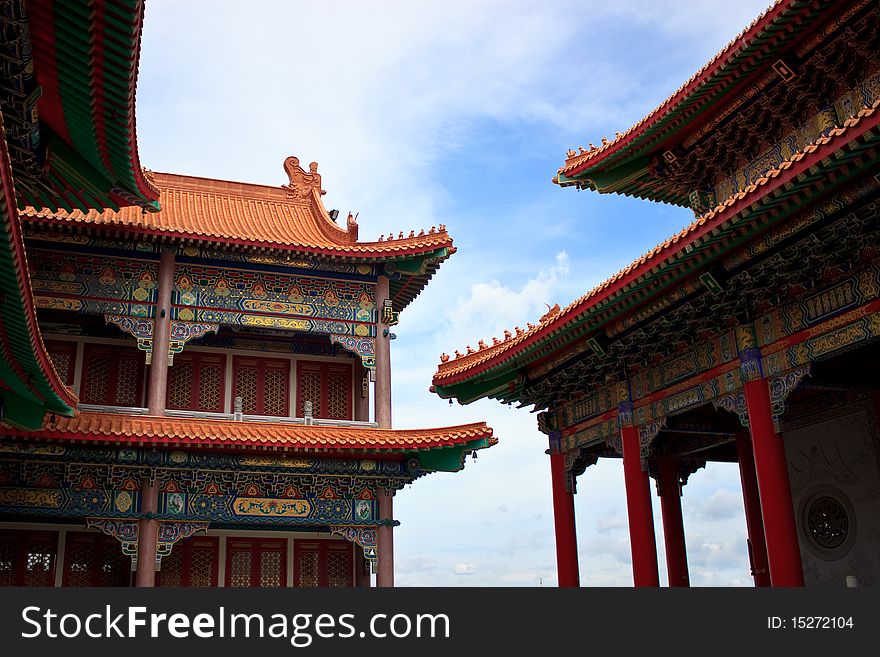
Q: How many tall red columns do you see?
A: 5